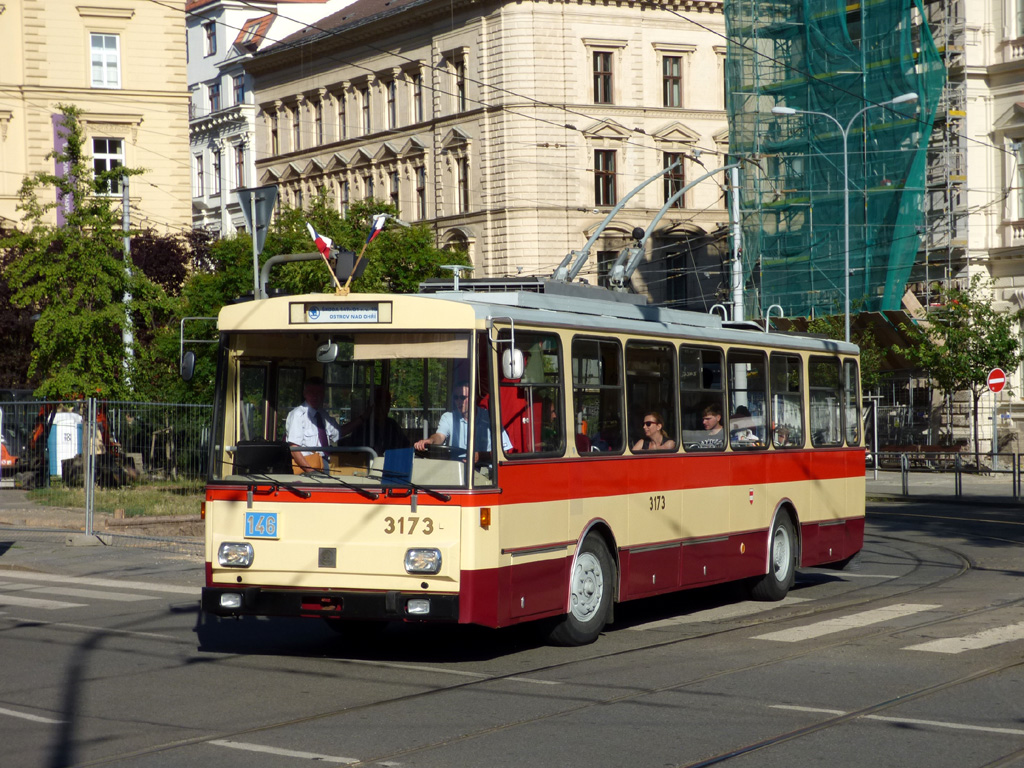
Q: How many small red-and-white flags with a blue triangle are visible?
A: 2